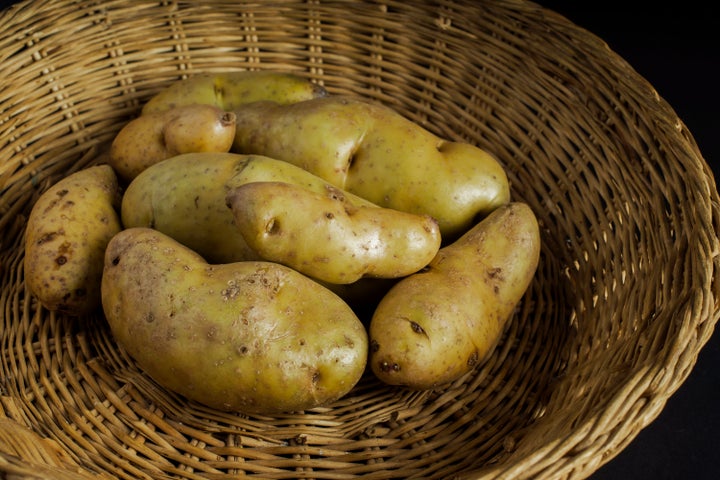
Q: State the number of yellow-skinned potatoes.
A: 8